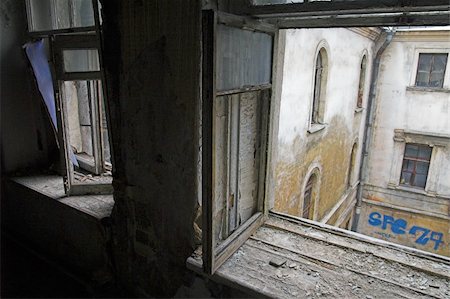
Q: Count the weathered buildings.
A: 2